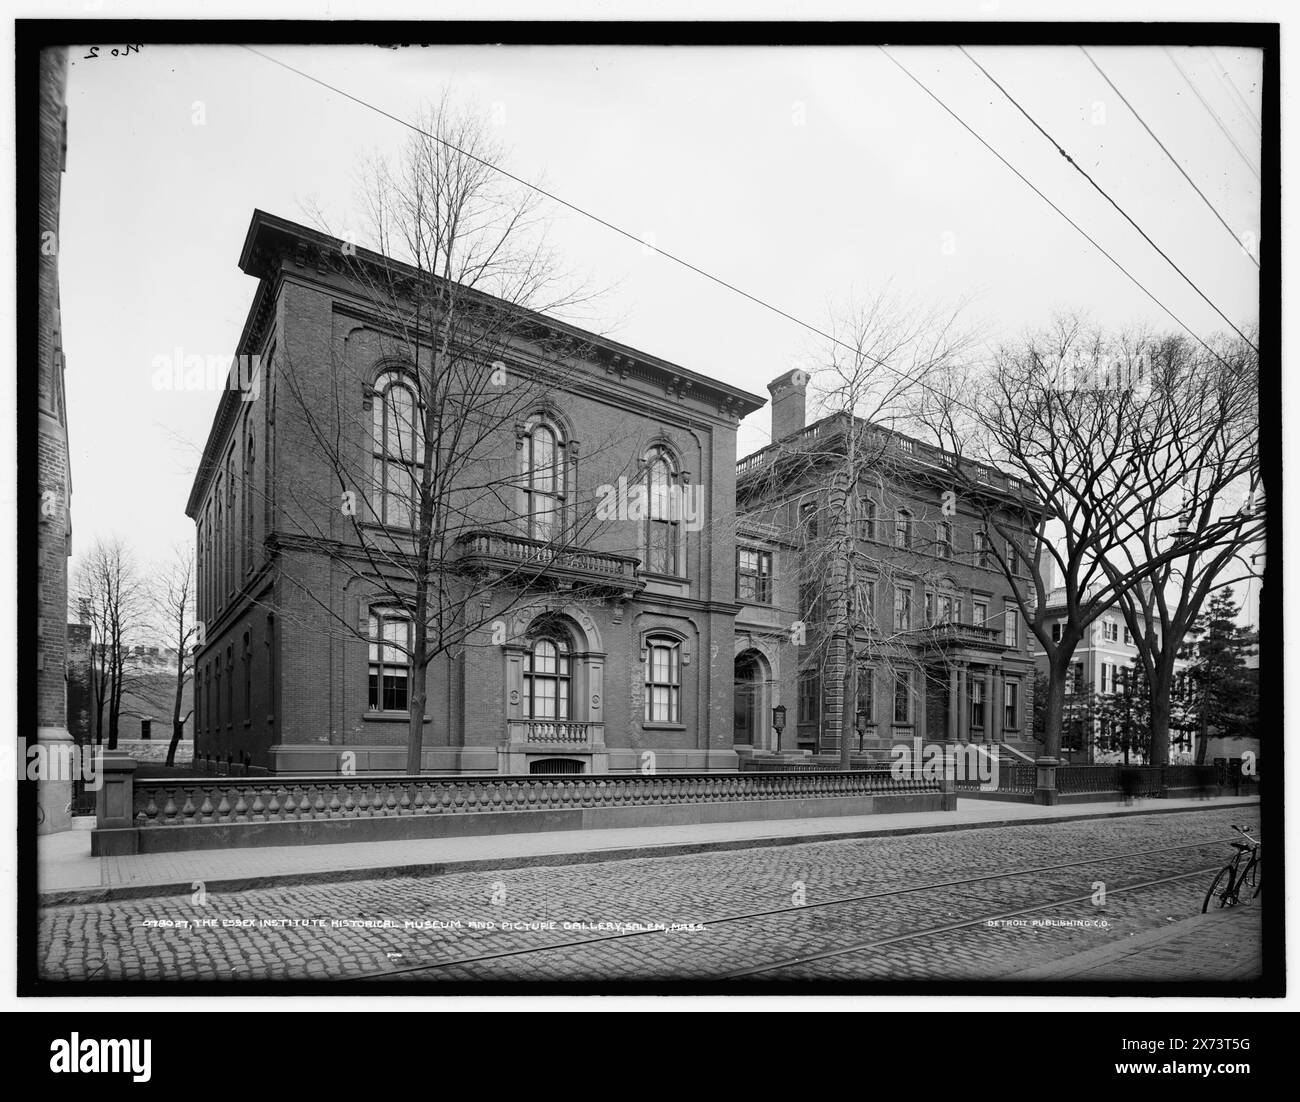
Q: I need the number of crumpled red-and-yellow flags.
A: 0